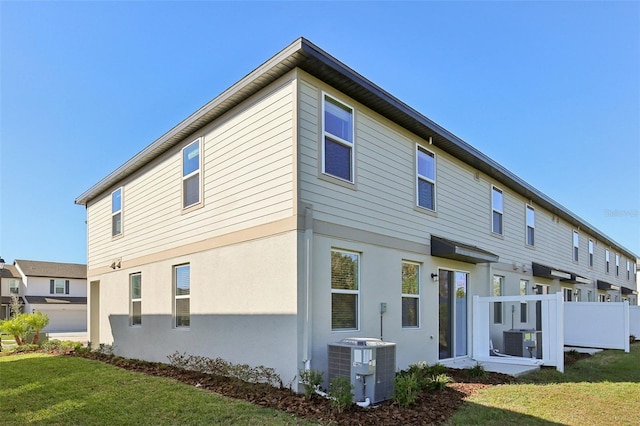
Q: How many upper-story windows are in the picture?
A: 14